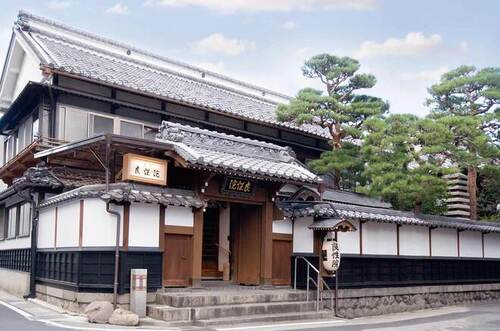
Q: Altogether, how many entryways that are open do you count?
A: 1